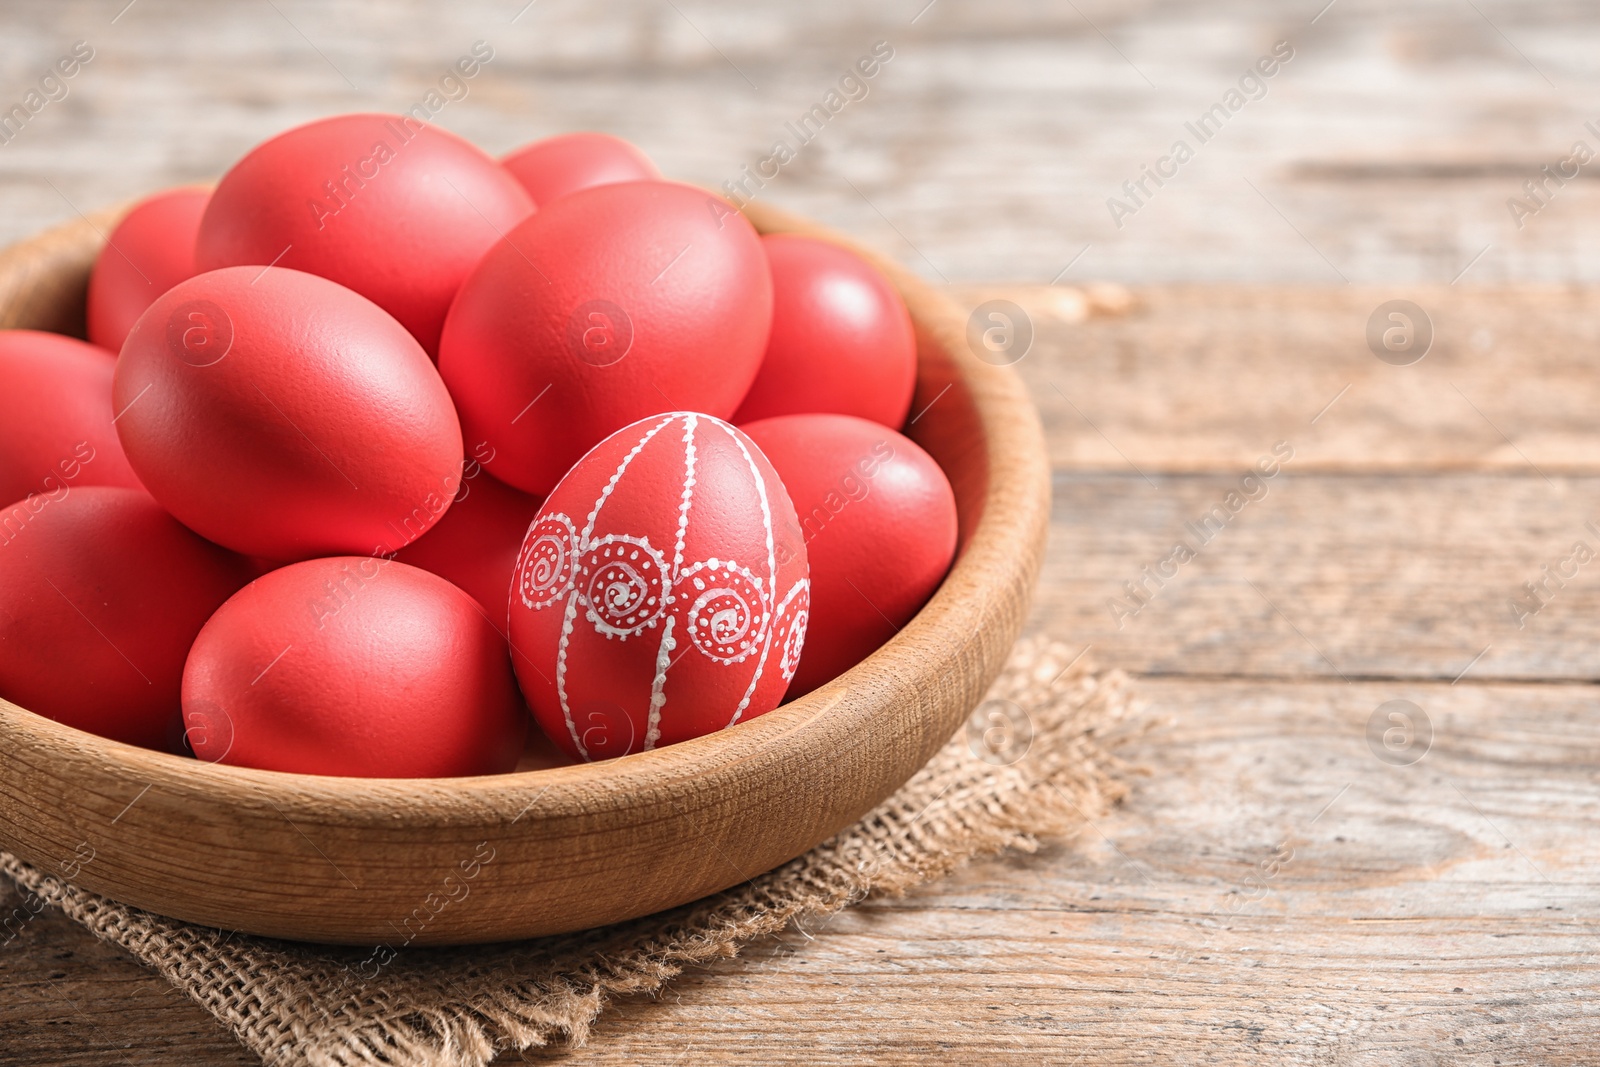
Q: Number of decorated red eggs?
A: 1